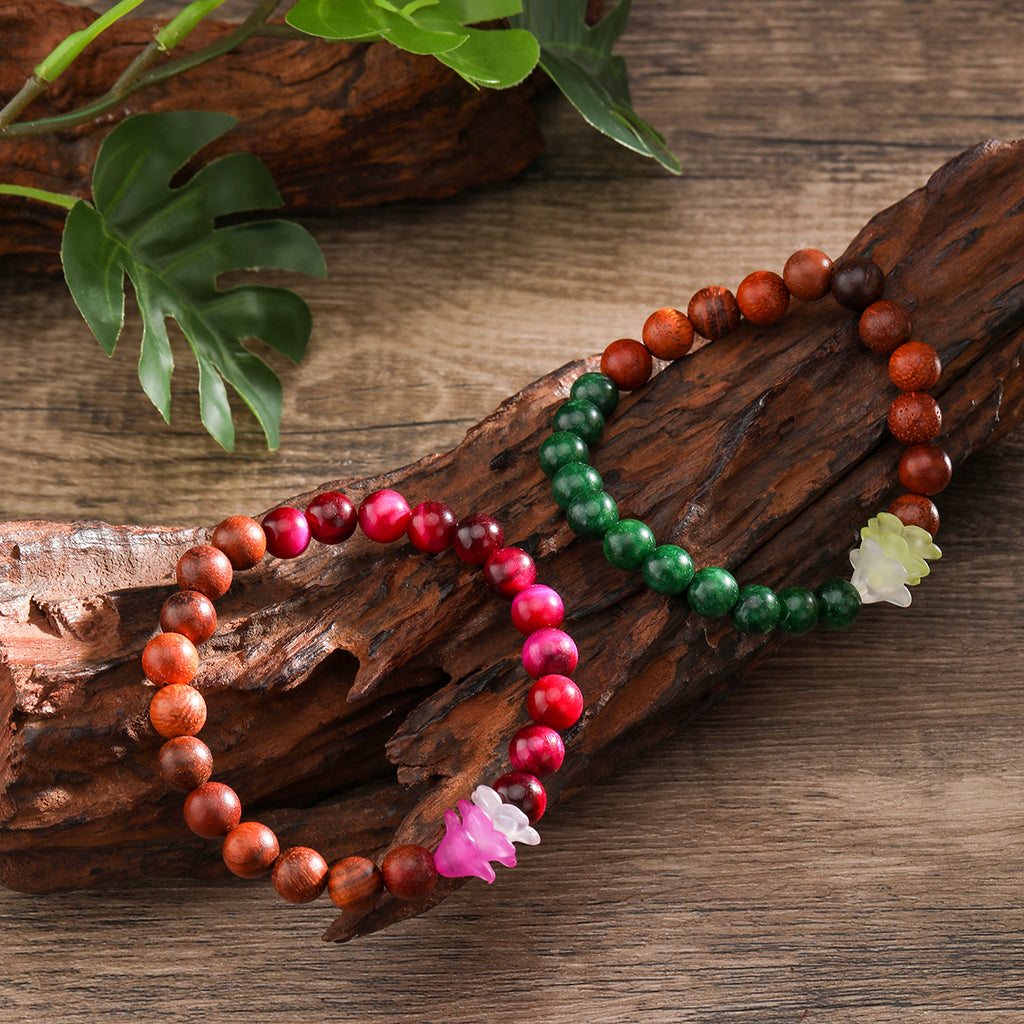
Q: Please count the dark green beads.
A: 11